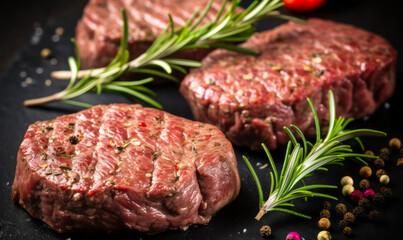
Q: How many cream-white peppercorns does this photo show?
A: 4